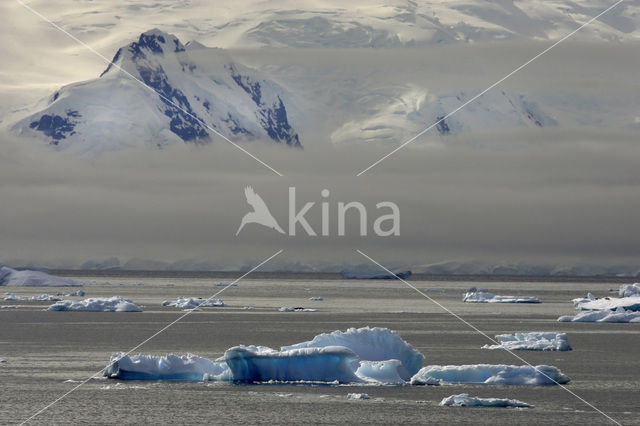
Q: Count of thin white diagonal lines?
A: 4